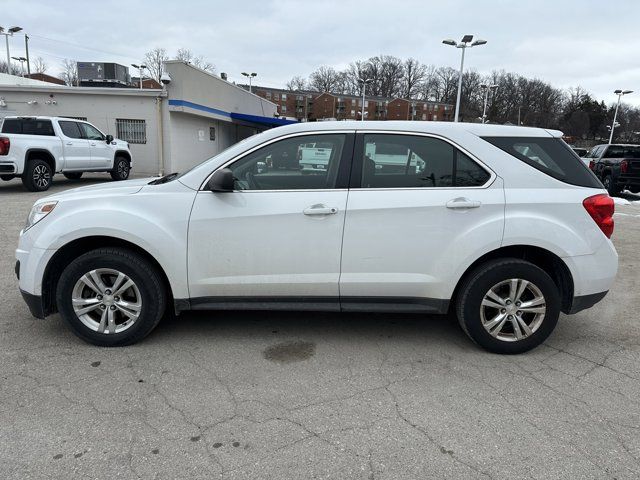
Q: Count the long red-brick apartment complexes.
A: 1